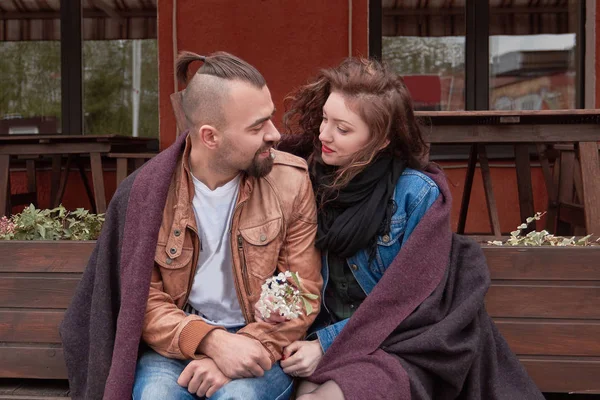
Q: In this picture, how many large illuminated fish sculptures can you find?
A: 0